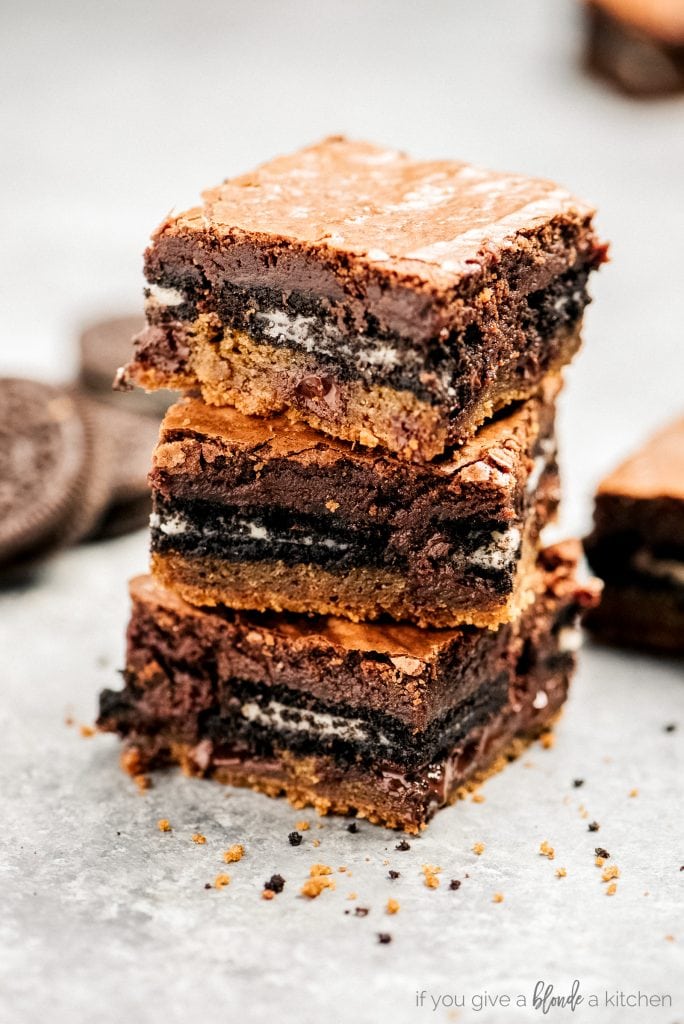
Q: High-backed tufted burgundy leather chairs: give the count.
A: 0